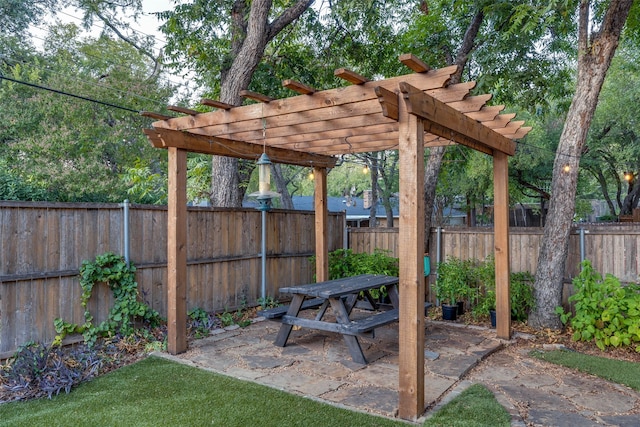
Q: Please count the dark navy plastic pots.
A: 3